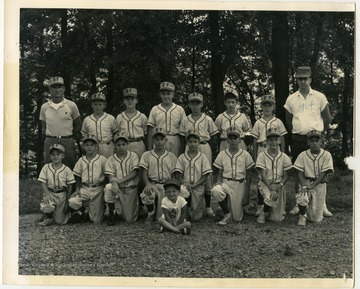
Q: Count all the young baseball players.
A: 14